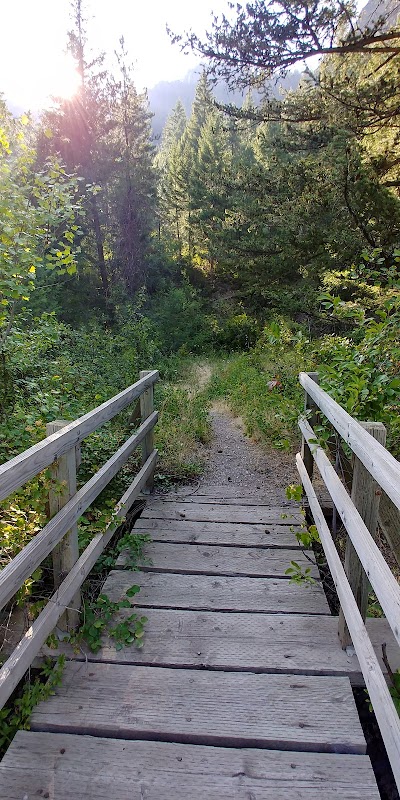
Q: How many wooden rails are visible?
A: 6